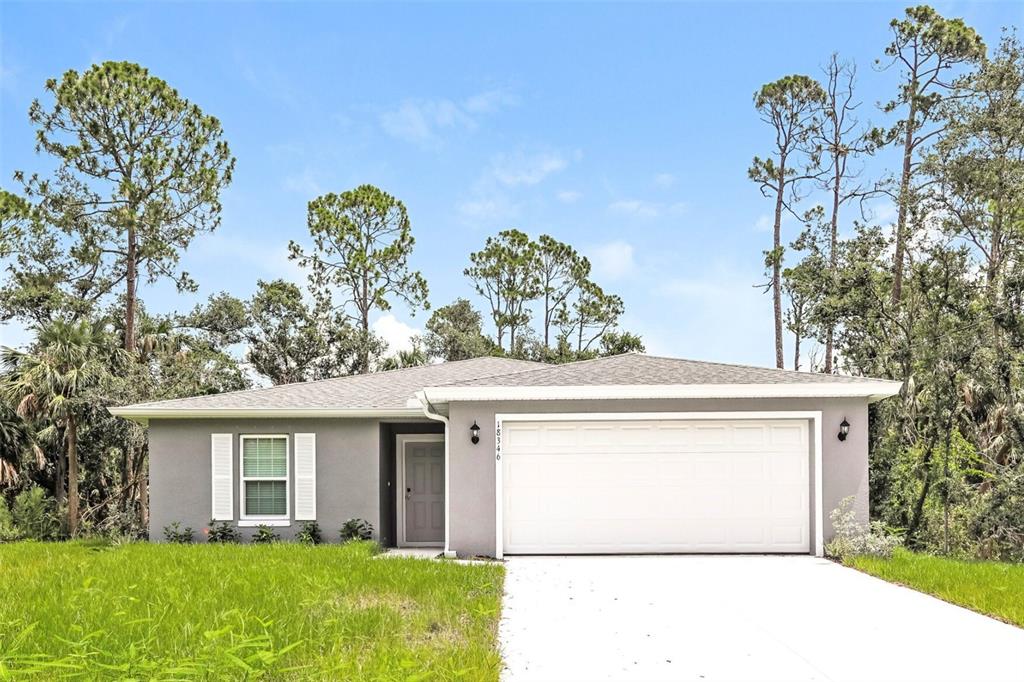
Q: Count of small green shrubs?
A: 5